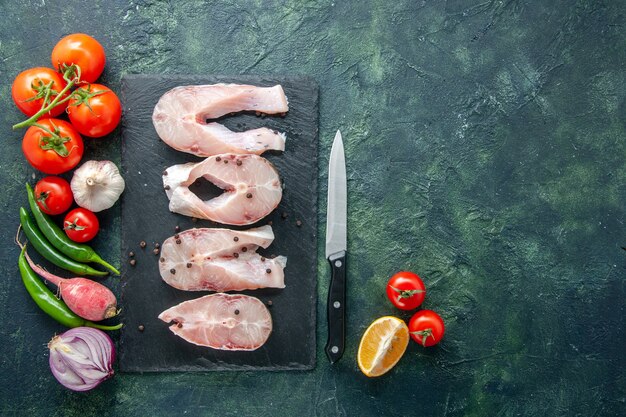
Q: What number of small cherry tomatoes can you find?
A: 4